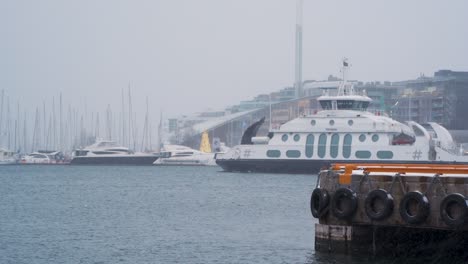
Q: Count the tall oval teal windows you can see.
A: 4